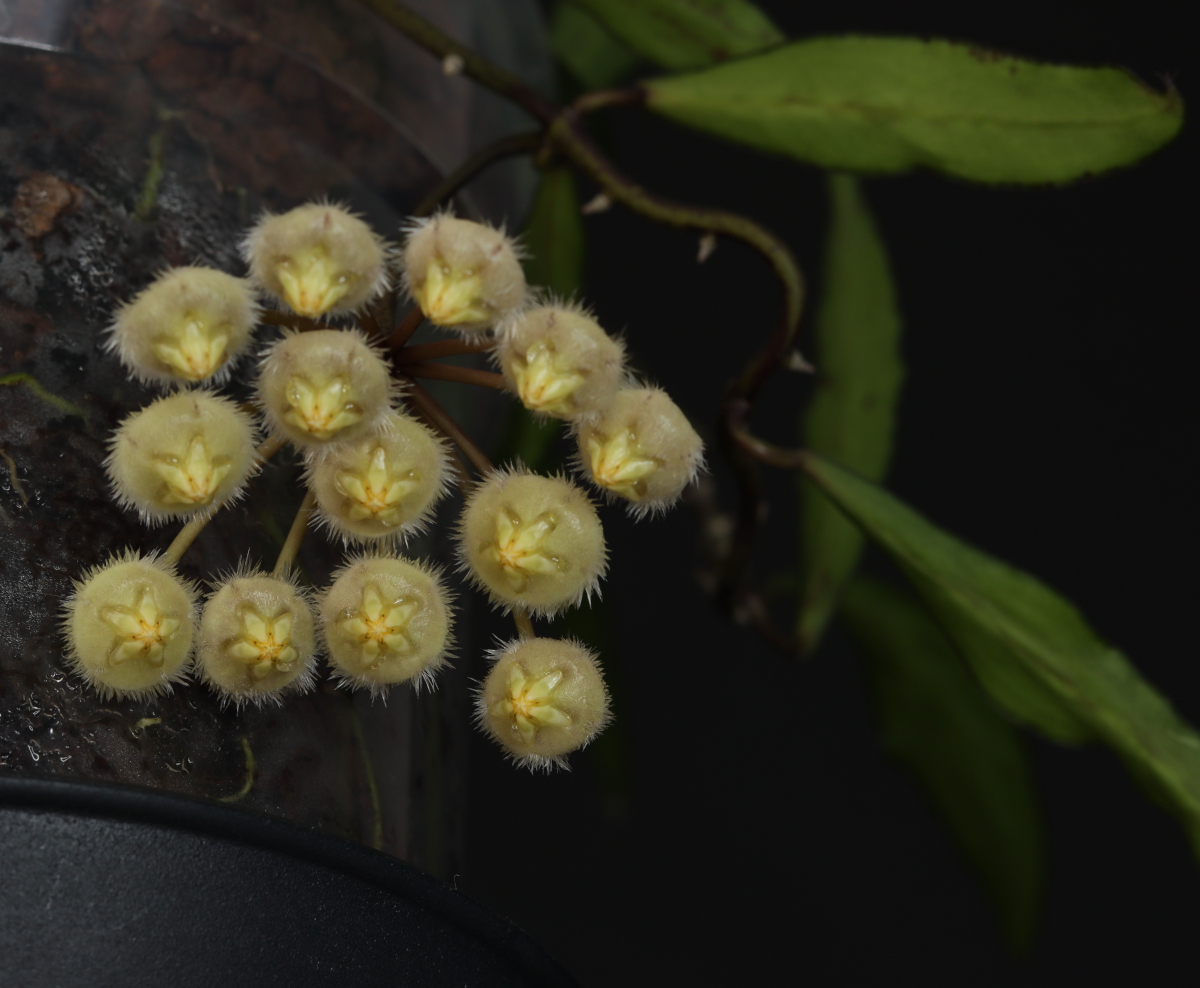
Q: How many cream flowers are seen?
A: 13